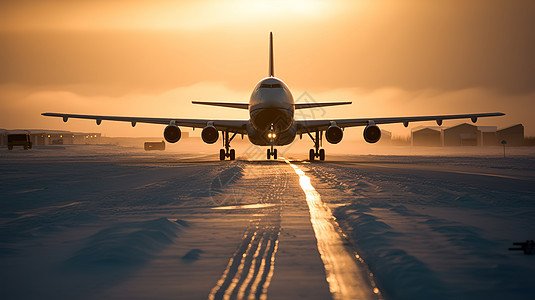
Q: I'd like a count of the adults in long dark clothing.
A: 0